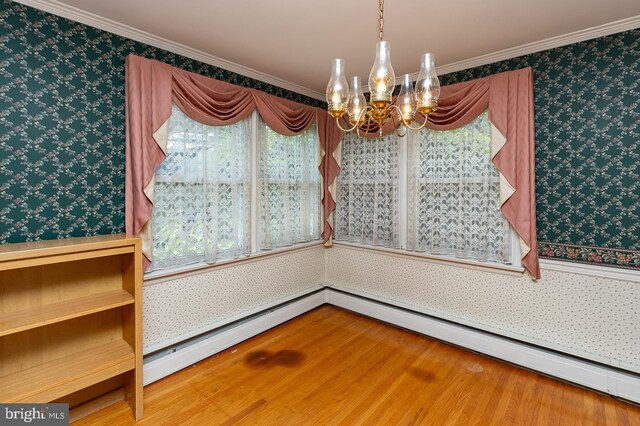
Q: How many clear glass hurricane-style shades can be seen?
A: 5